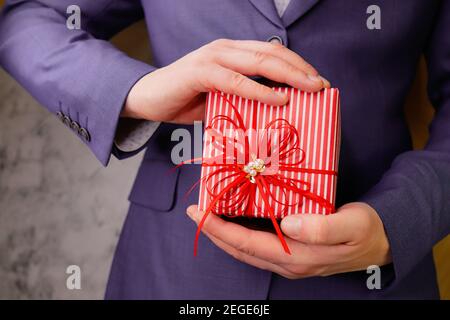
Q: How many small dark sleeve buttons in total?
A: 4